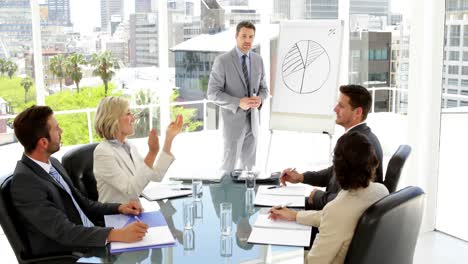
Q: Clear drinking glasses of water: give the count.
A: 4